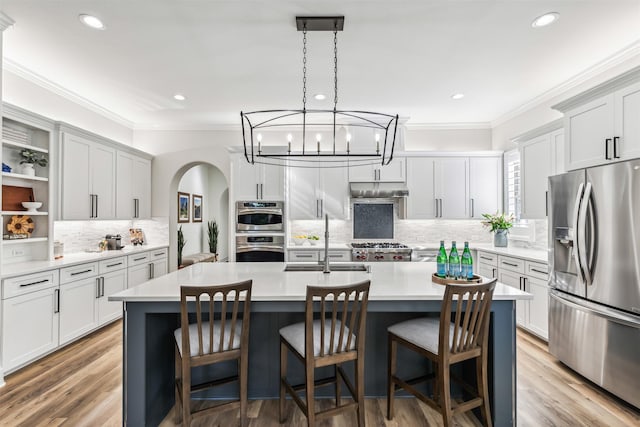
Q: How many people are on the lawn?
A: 0